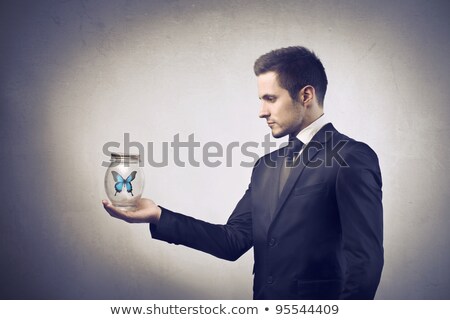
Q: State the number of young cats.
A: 0